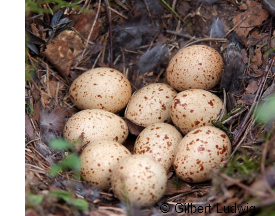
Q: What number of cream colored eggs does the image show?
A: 9